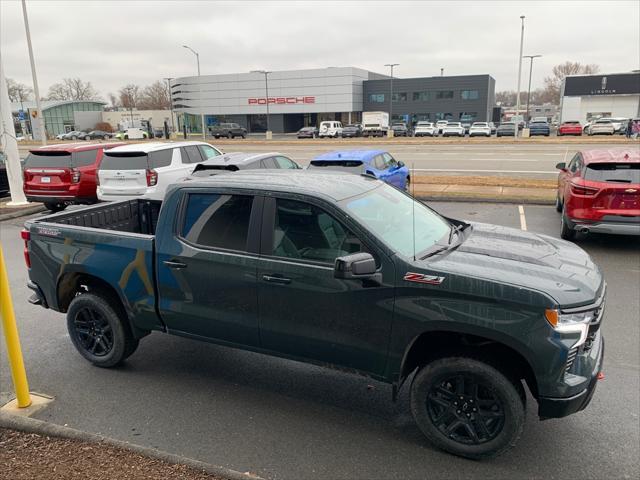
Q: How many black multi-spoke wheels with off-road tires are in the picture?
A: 2